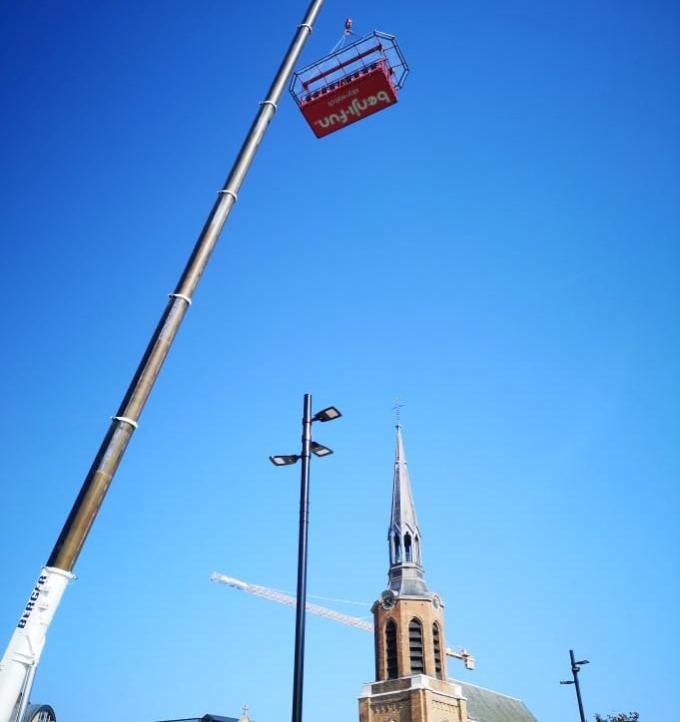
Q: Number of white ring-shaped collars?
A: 5